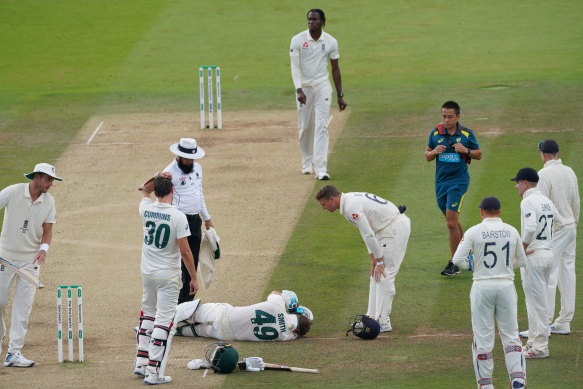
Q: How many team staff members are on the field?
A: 1